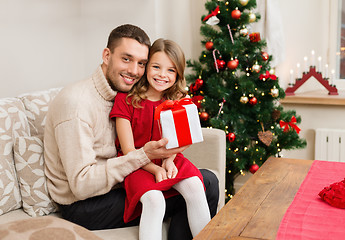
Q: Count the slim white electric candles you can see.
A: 7